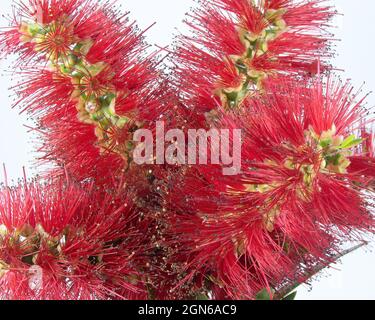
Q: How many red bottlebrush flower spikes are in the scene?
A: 4